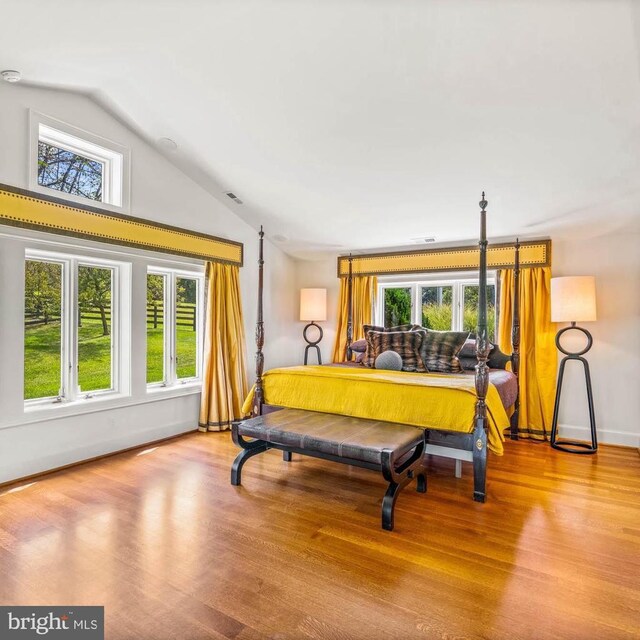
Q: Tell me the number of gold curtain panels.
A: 3